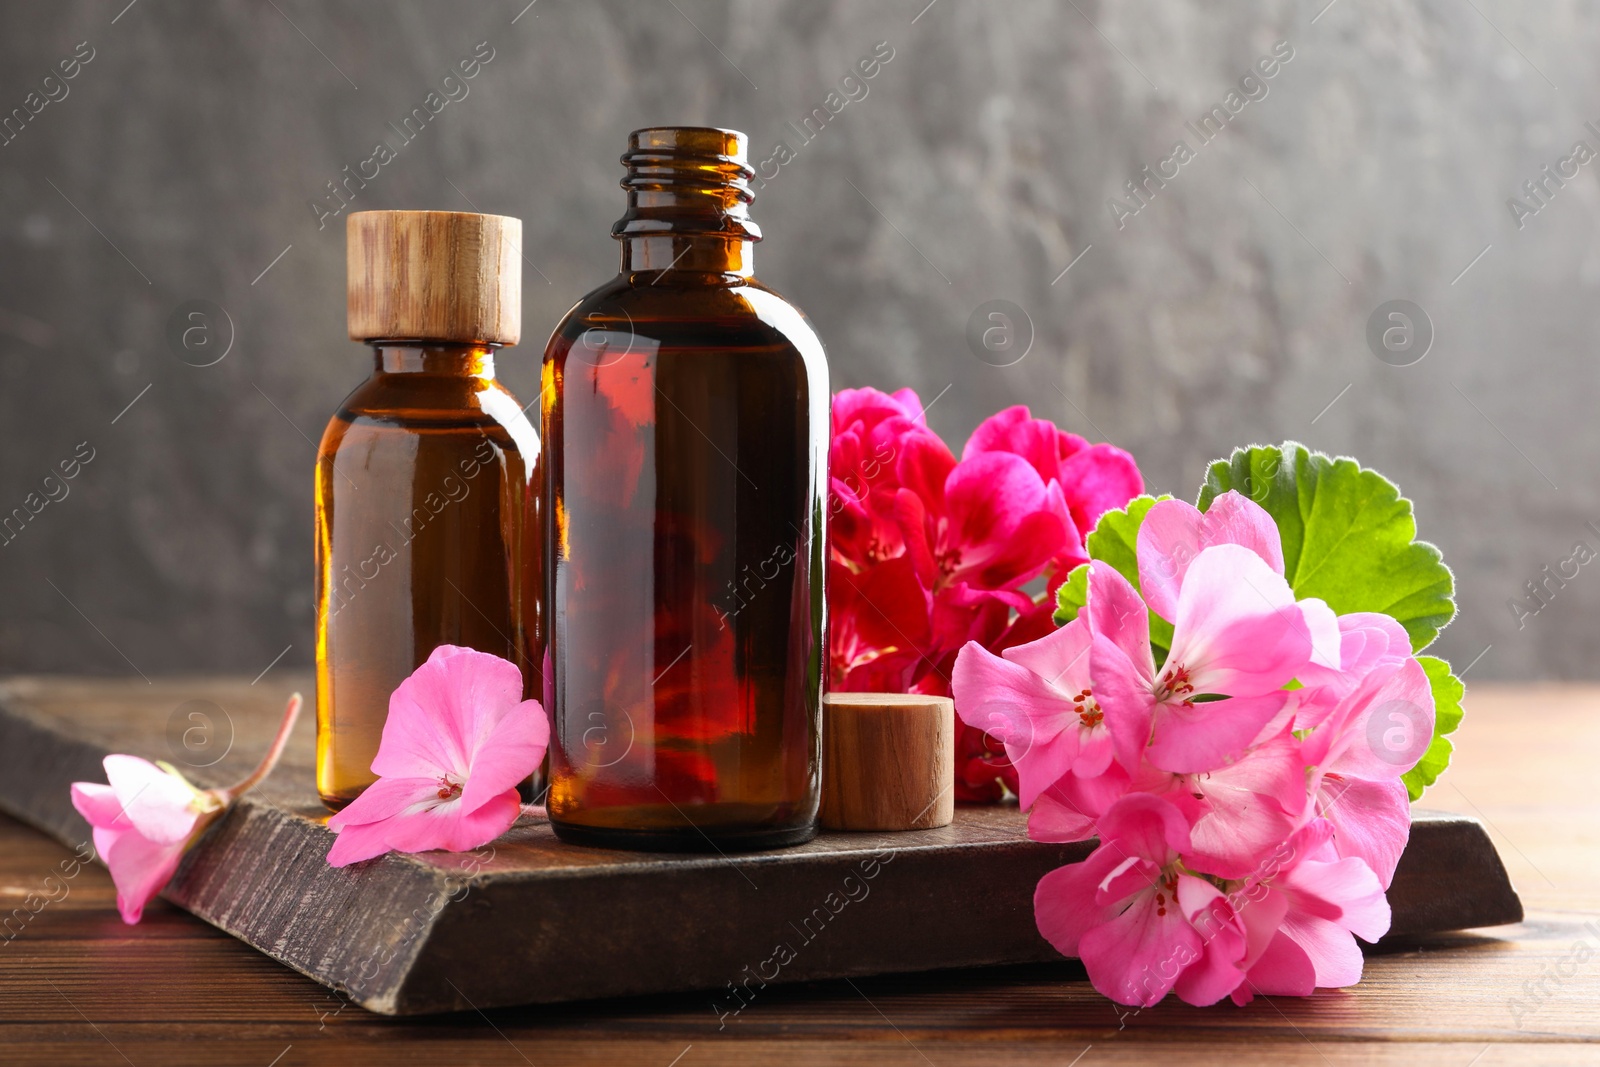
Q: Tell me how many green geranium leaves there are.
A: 3